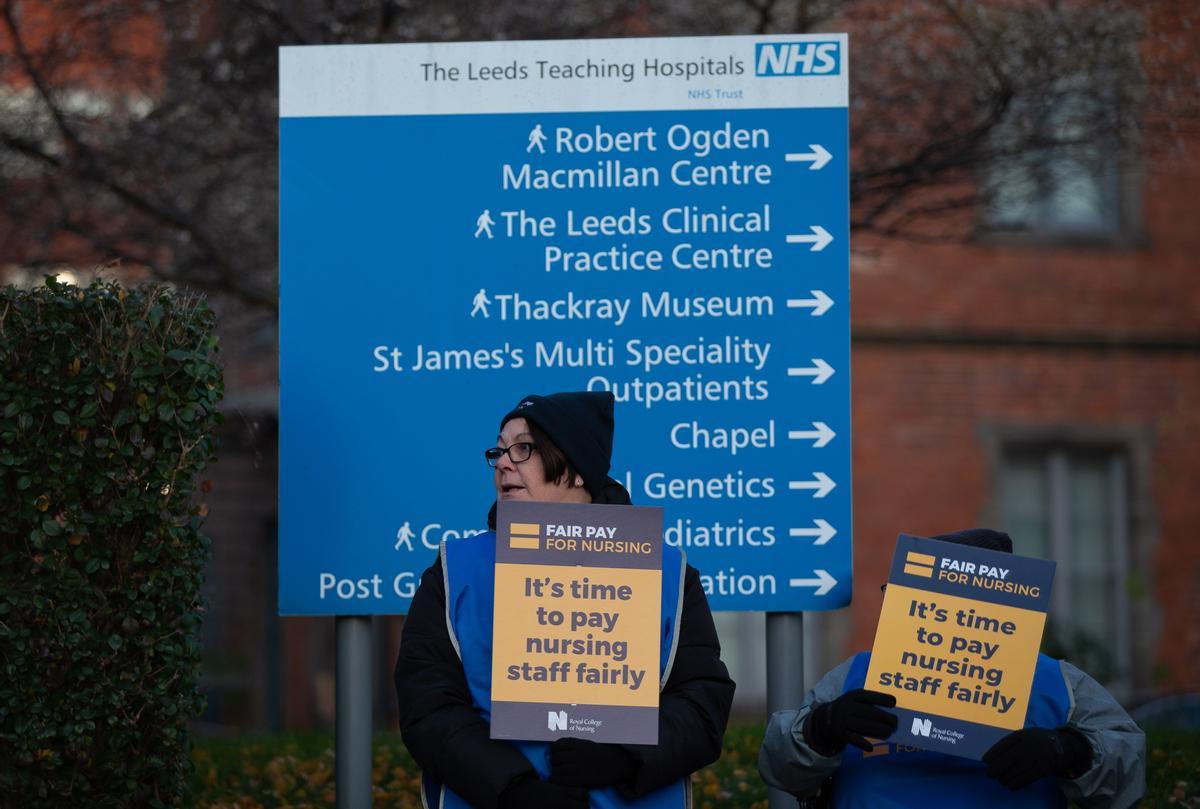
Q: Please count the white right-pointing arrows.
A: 8